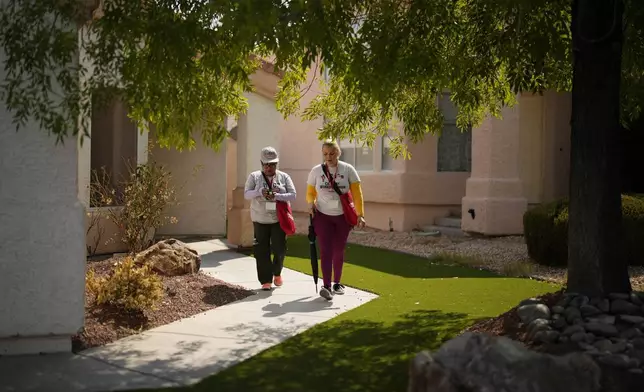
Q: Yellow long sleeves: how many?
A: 2